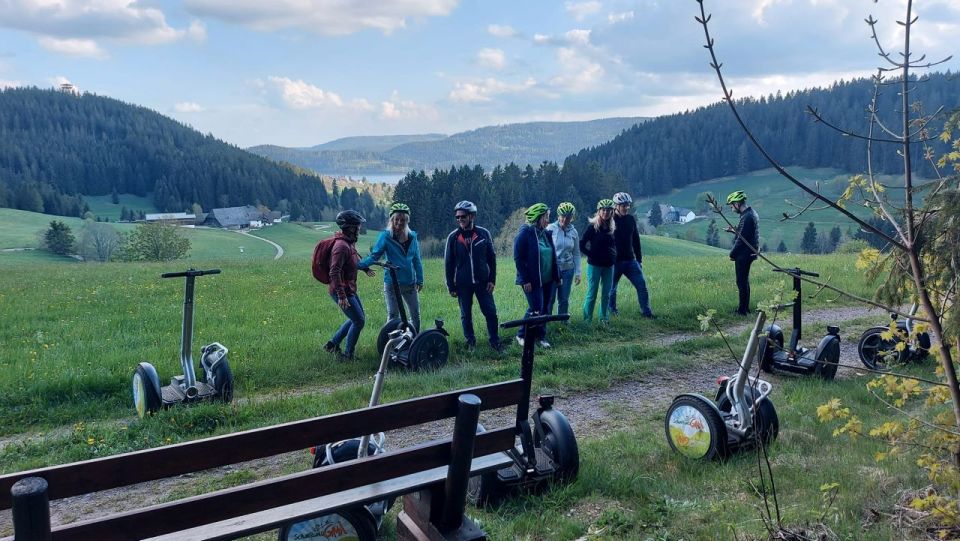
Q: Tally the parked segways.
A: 7